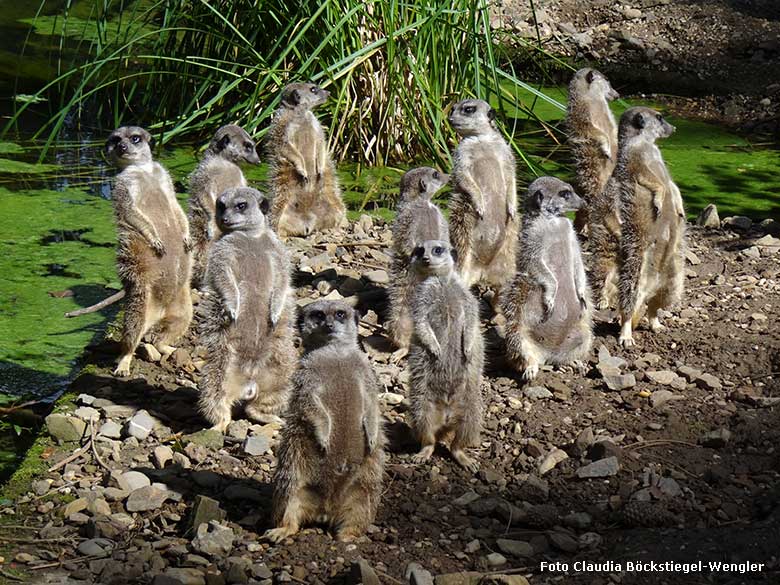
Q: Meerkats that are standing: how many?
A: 11